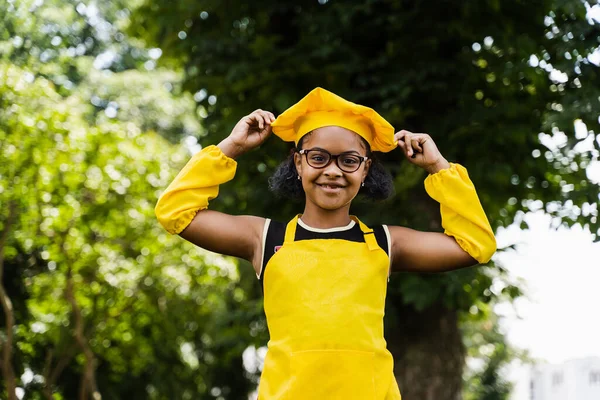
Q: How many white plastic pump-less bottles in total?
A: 0